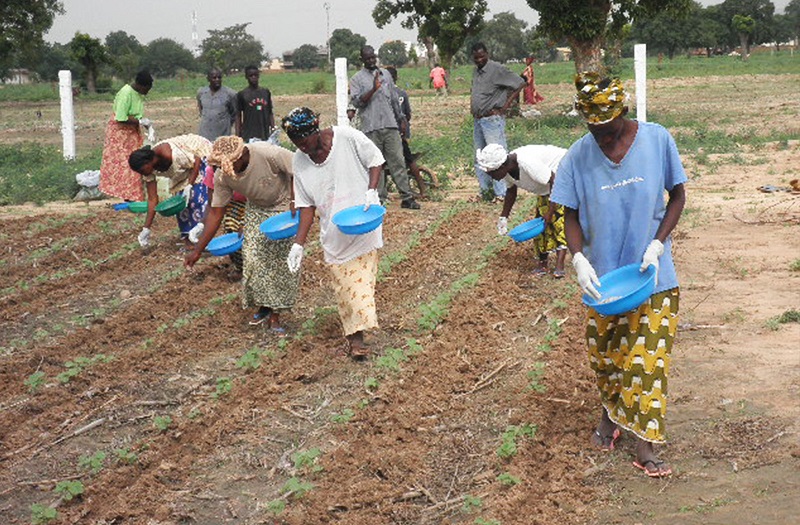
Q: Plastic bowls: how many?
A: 8